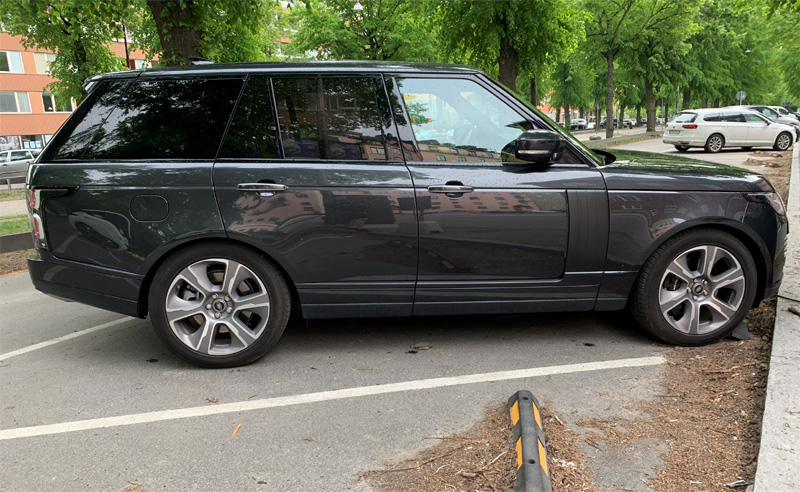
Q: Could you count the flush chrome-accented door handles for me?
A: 2